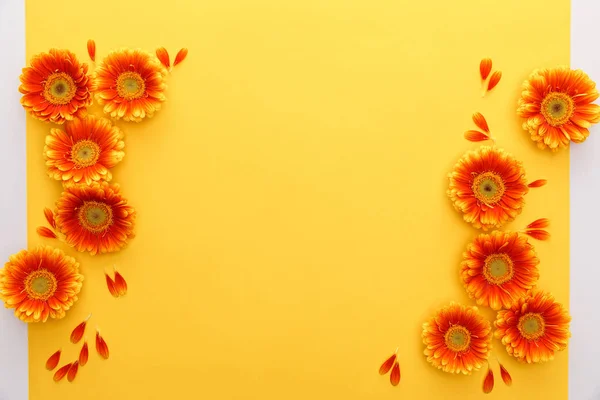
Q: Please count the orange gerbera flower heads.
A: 10